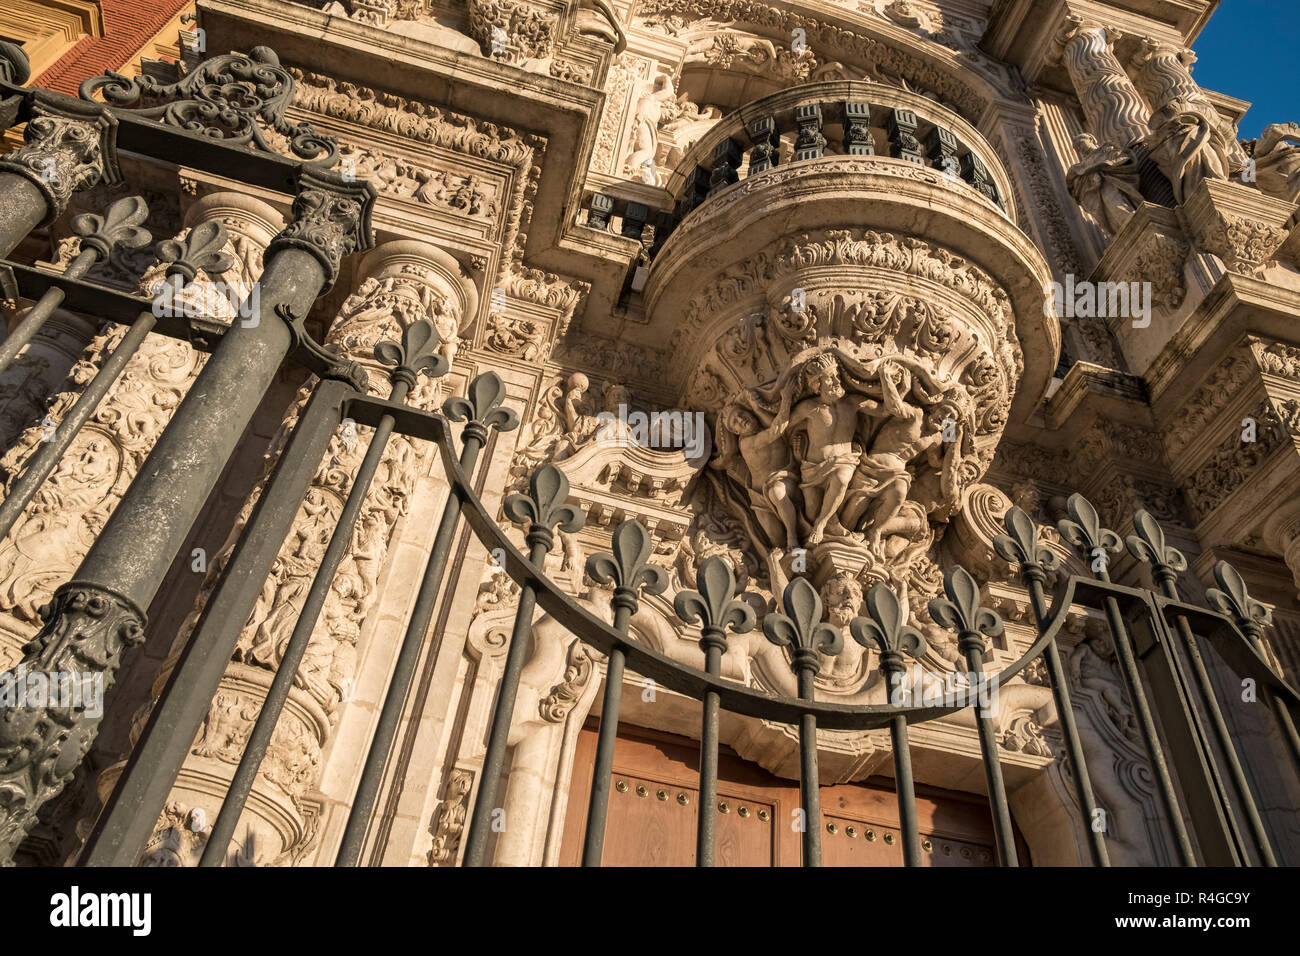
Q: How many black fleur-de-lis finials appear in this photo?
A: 14